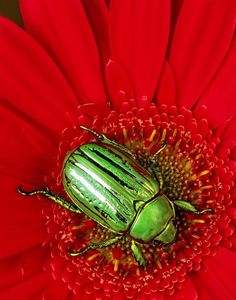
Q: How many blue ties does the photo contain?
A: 0